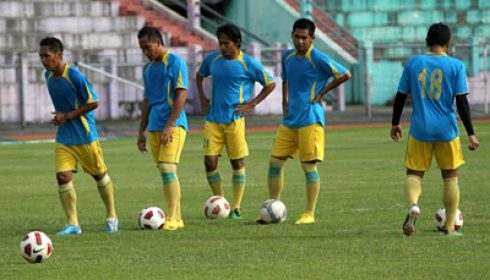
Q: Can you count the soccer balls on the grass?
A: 5